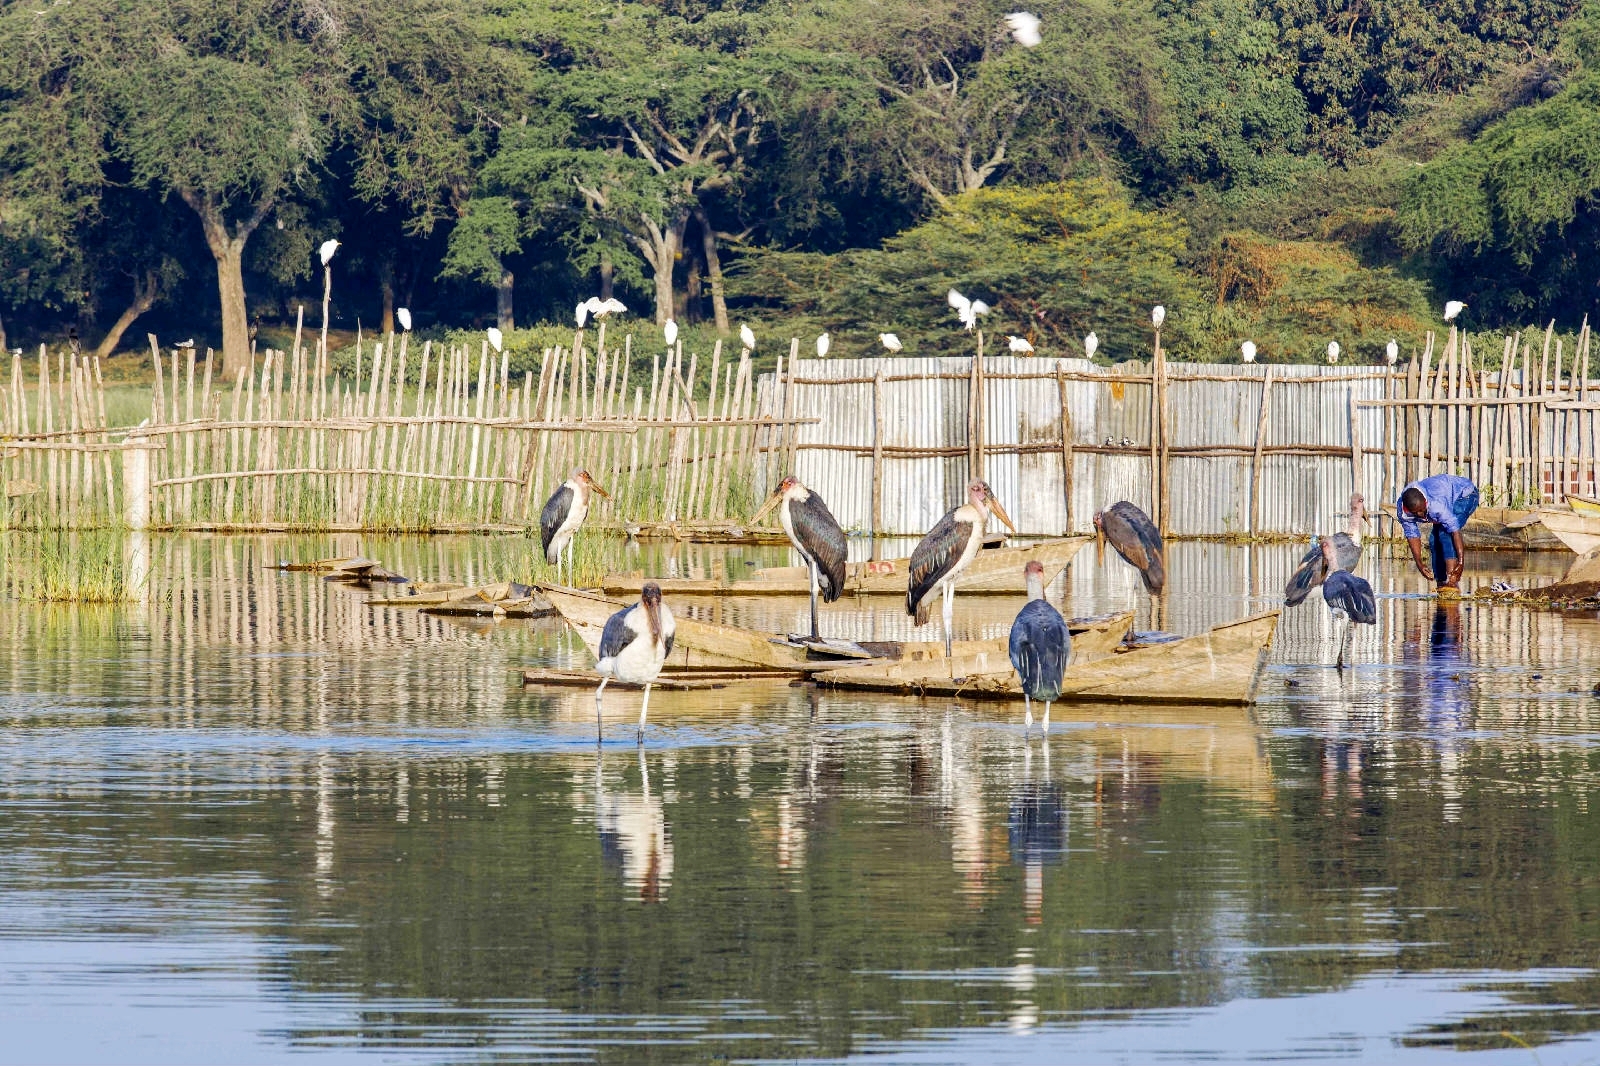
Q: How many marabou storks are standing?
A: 8